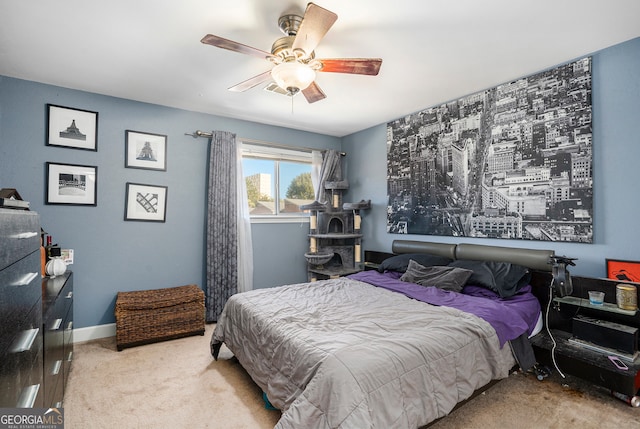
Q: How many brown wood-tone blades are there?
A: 5